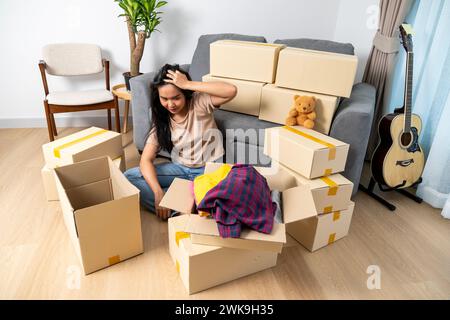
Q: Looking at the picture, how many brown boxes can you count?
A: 12